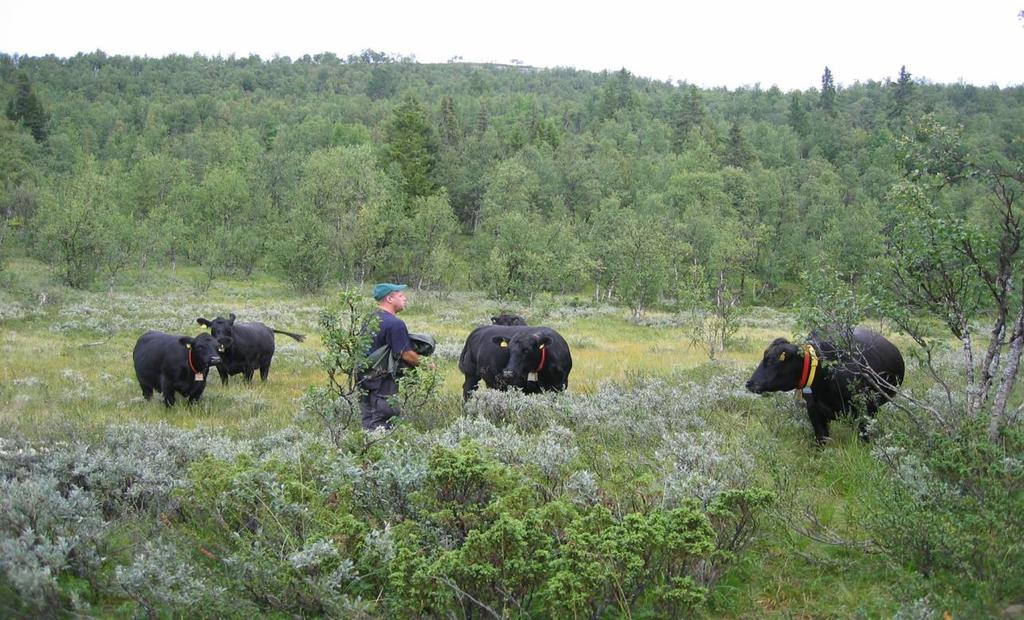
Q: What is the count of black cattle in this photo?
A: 5